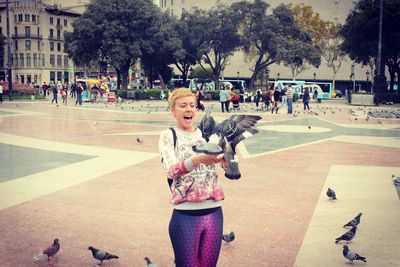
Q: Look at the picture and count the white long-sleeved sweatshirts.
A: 1